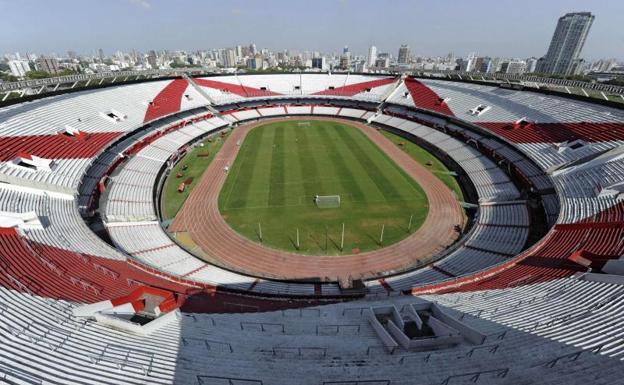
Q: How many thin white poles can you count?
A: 5